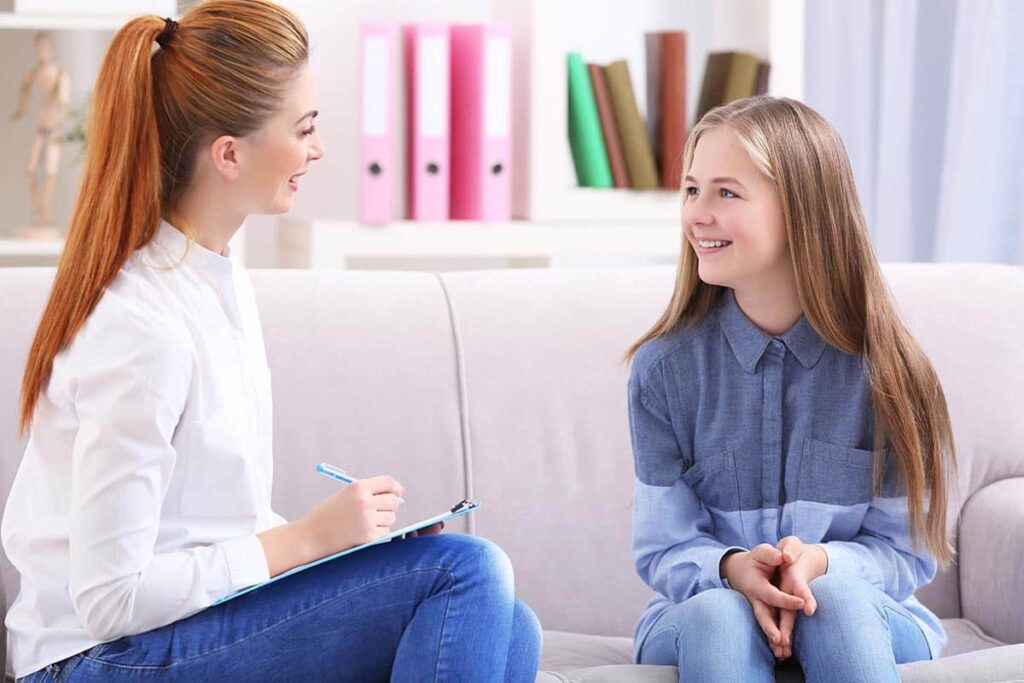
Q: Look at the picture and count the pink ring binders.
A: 3